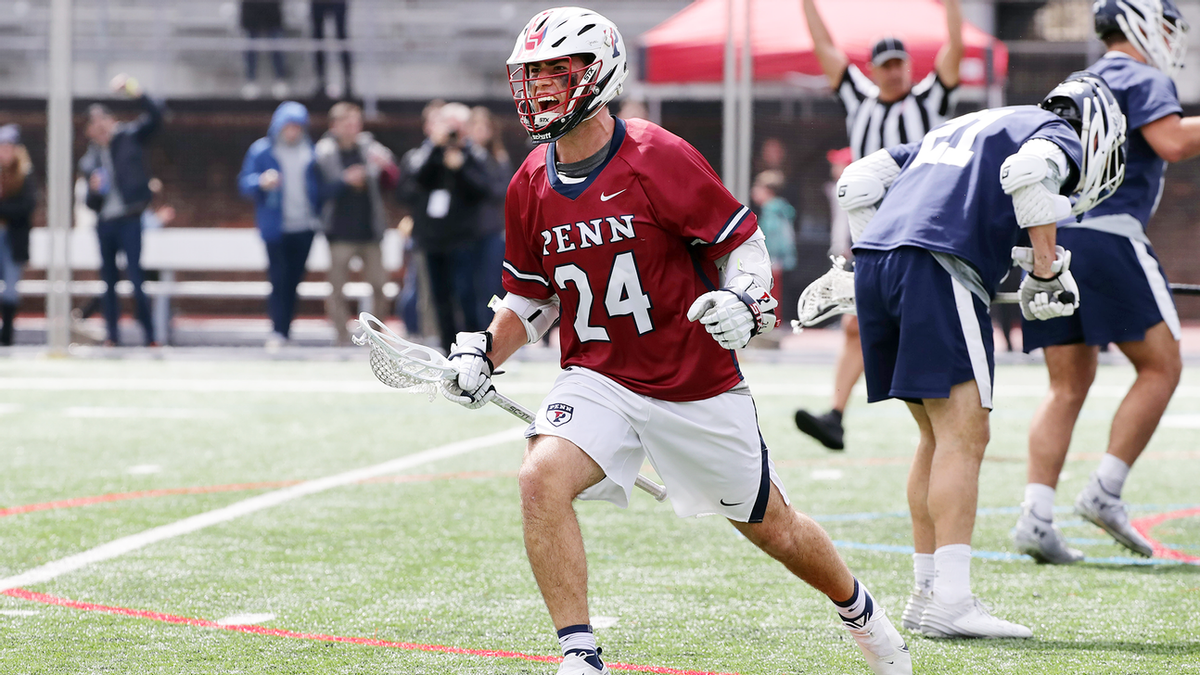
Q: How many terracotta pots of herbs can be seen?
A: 0